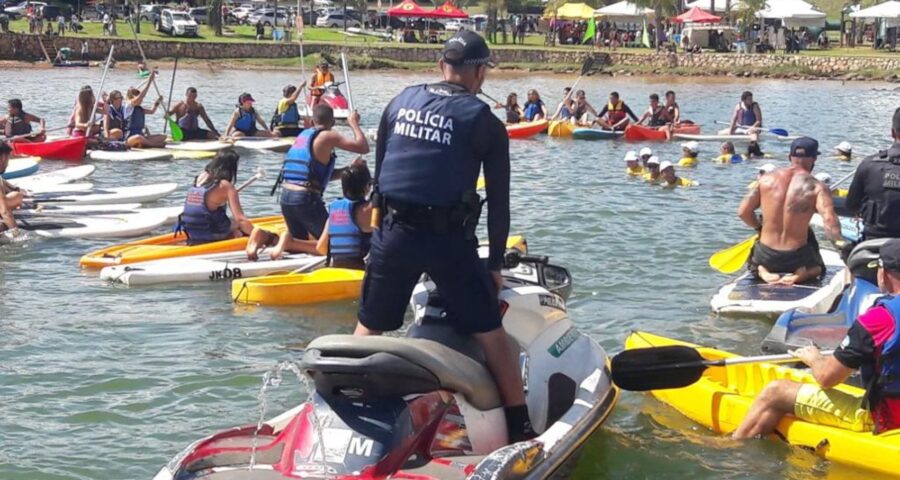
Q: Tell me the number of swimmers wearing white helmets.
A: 8